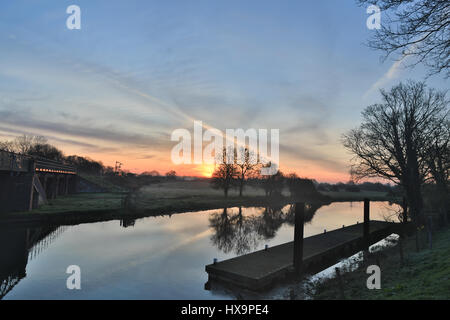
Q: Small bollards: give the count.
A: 5